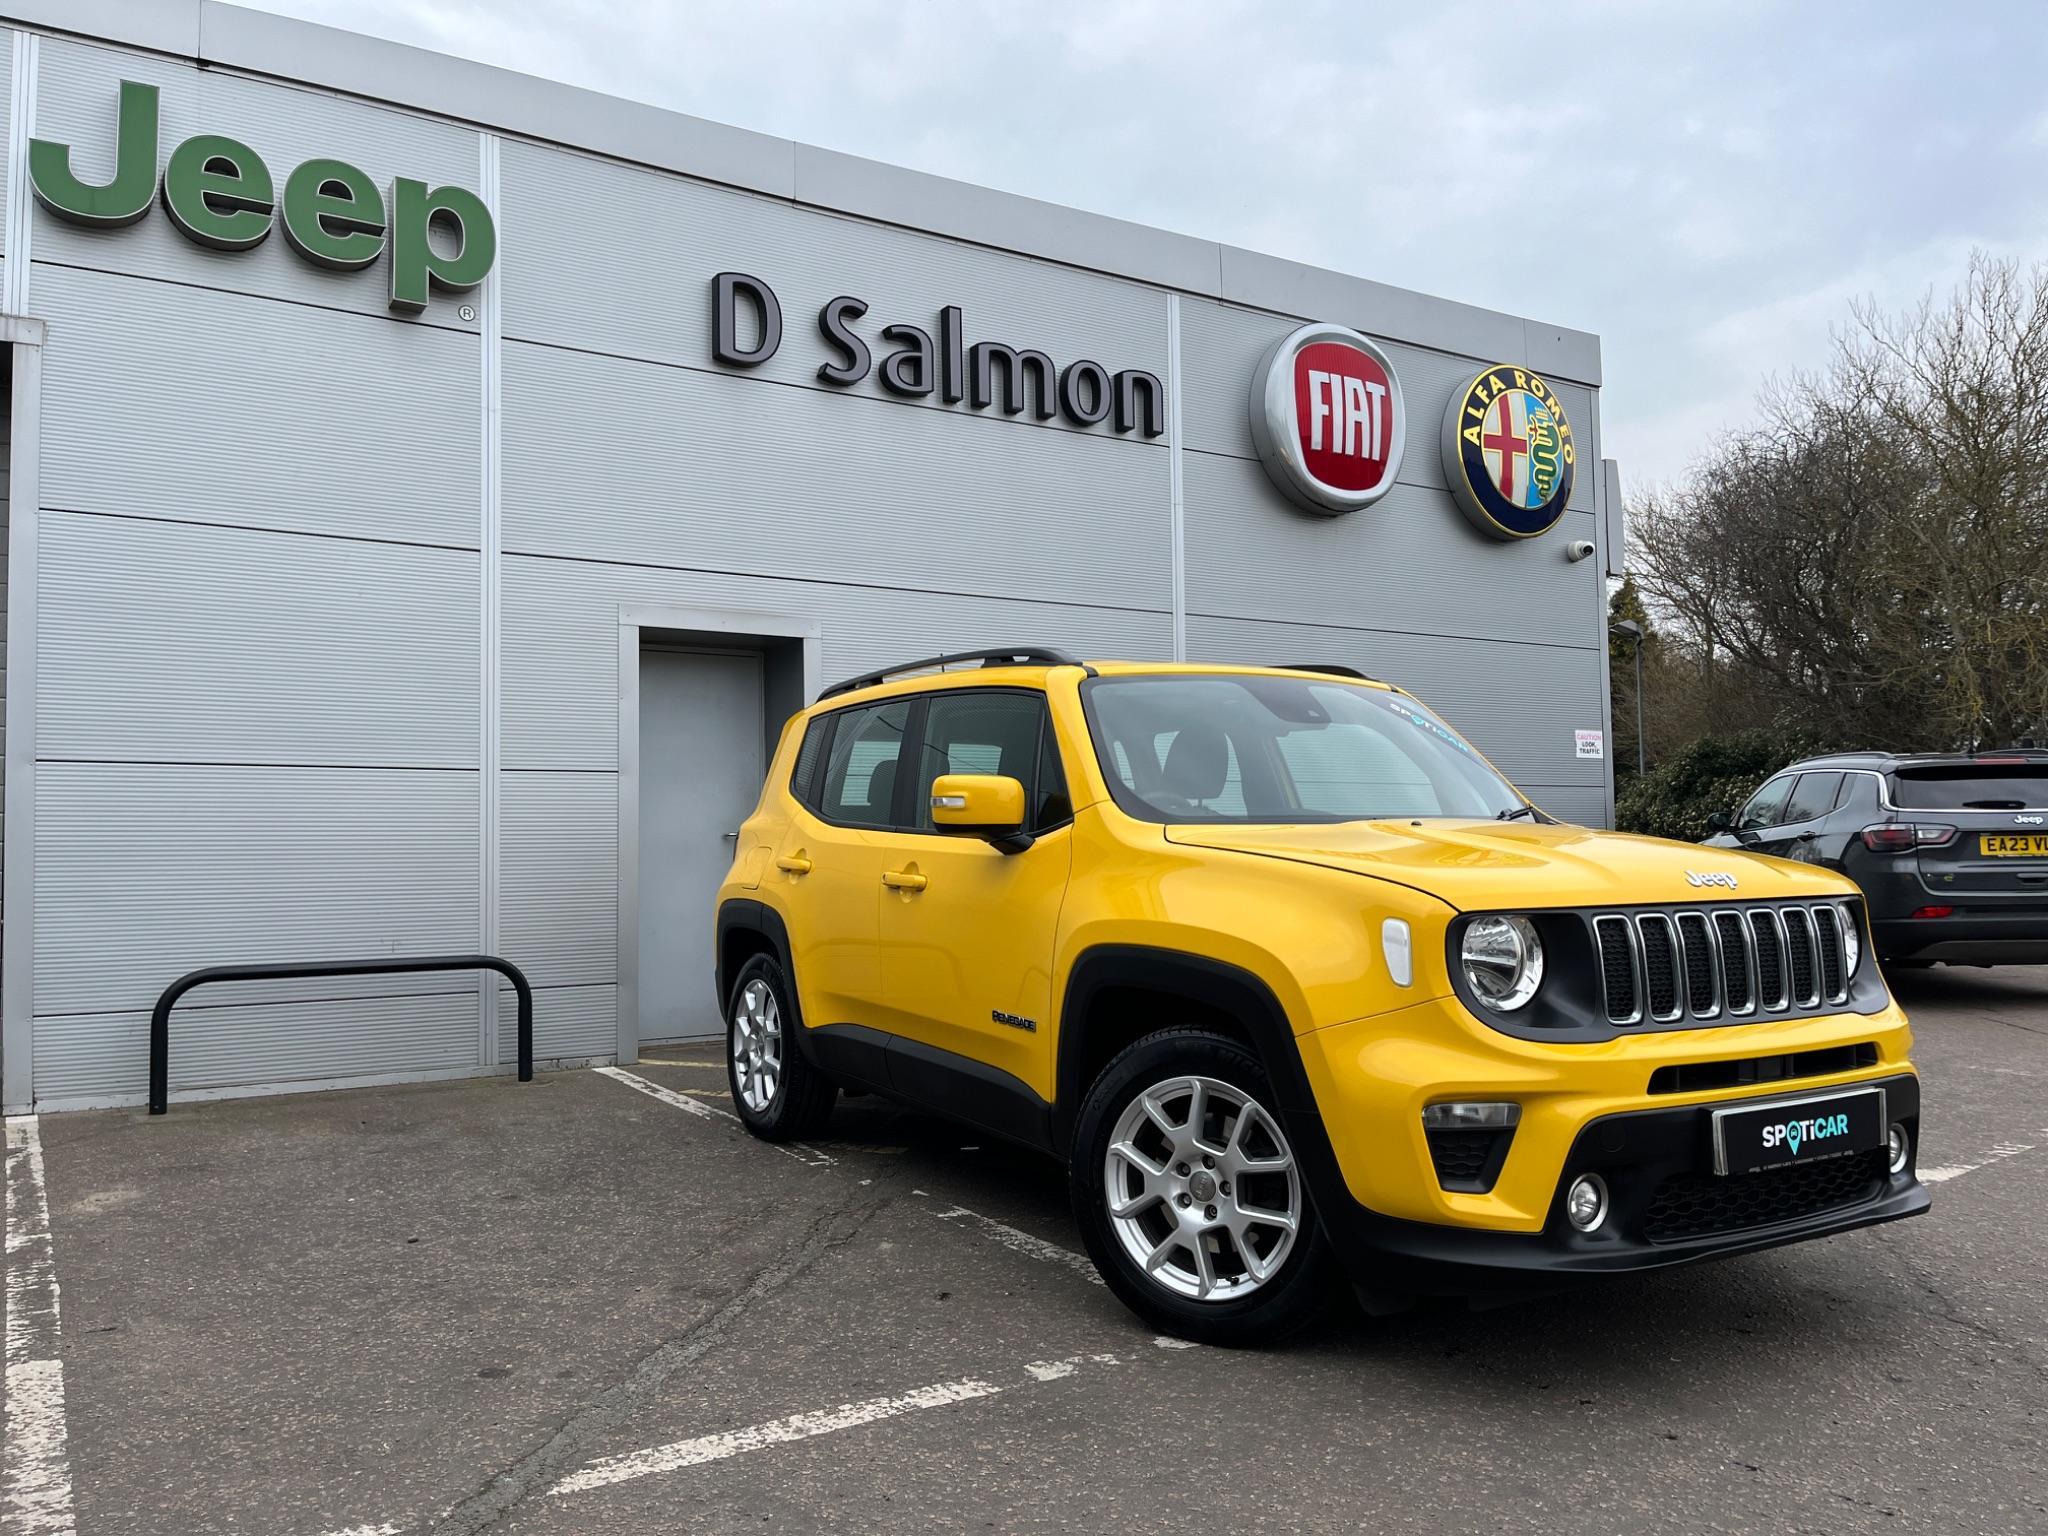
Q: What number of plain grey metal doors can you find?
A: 1